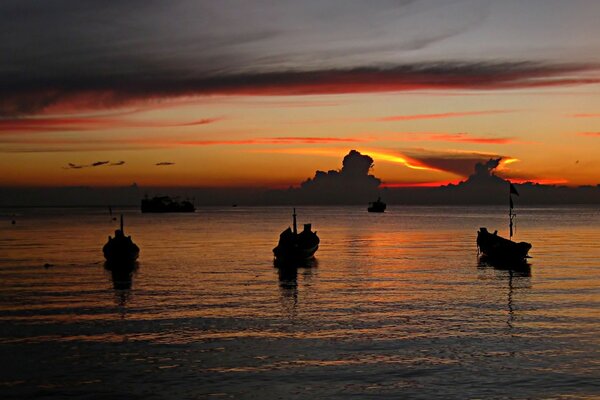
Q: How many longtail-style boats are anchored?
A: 3